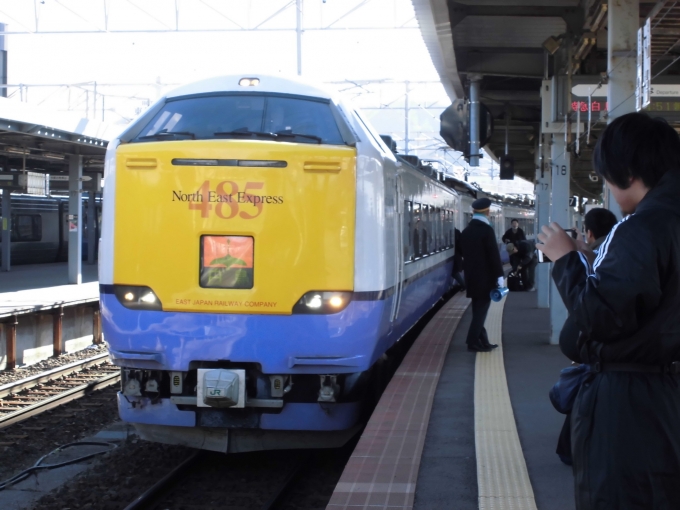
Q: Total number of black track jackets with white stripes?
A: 1